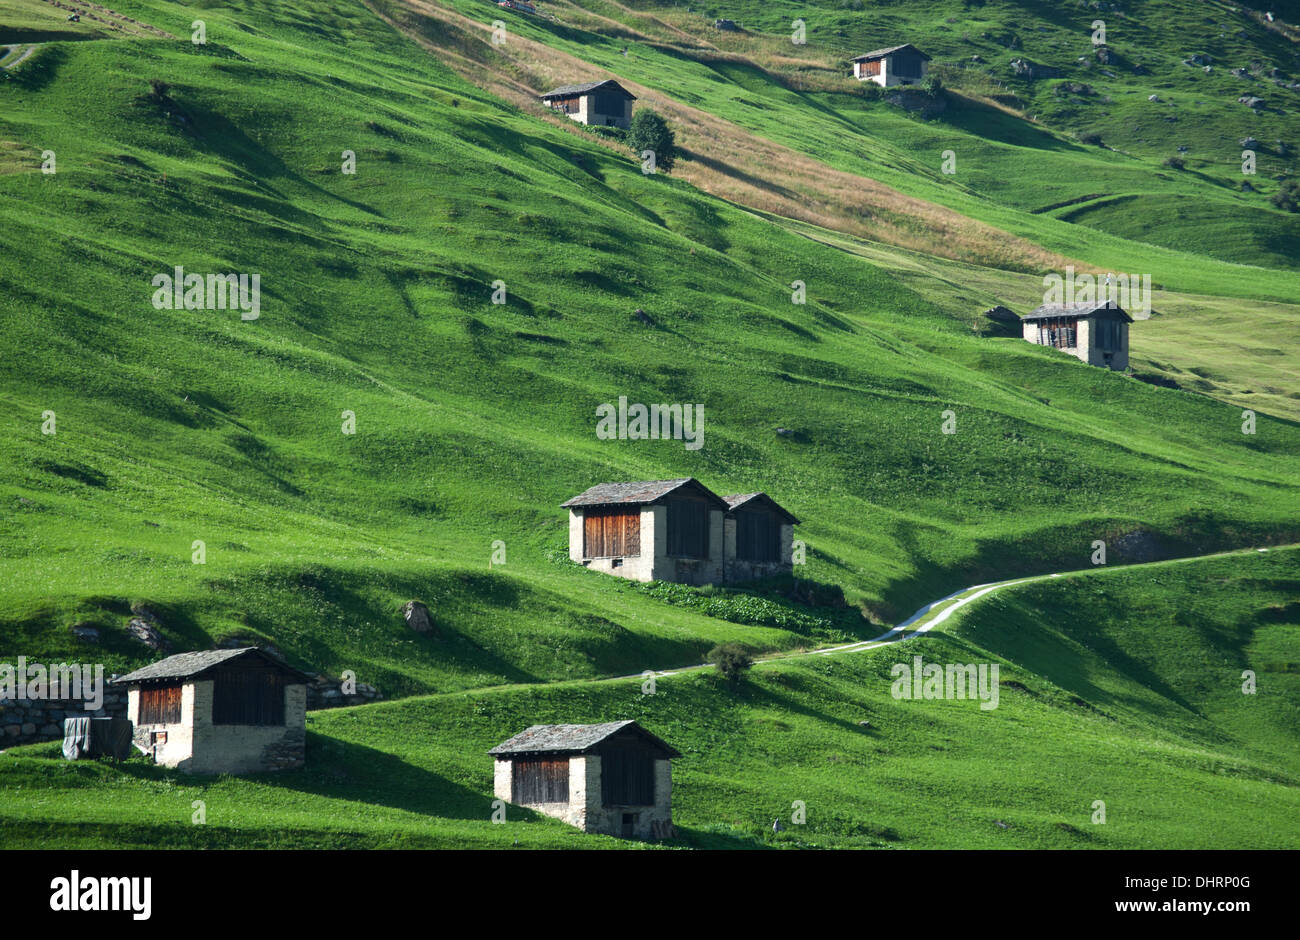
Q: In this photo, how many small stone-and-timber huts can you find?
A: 7